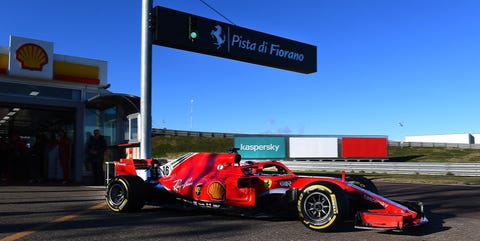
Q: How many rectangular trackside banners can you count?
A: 3